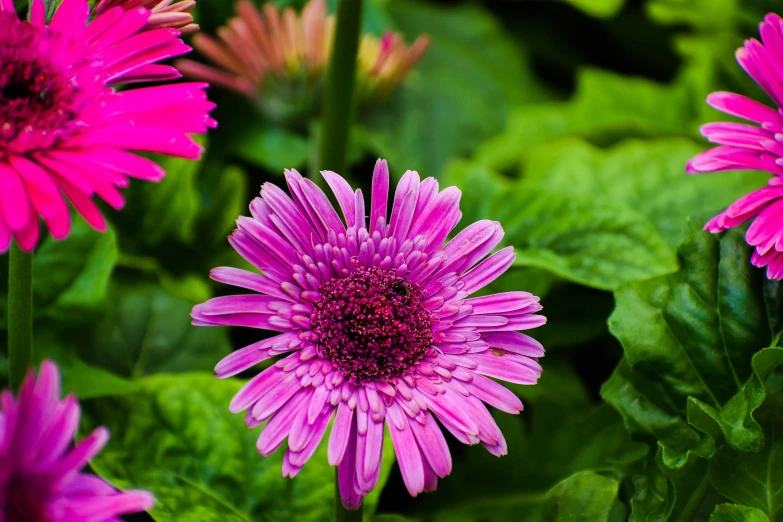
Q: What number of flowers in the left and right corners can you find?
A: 3